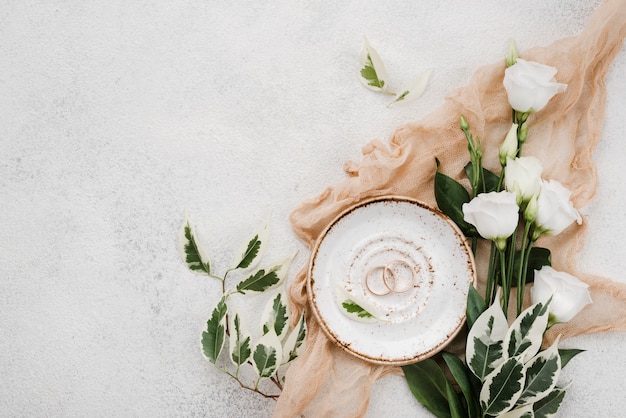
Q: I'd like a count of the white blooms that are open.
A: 5